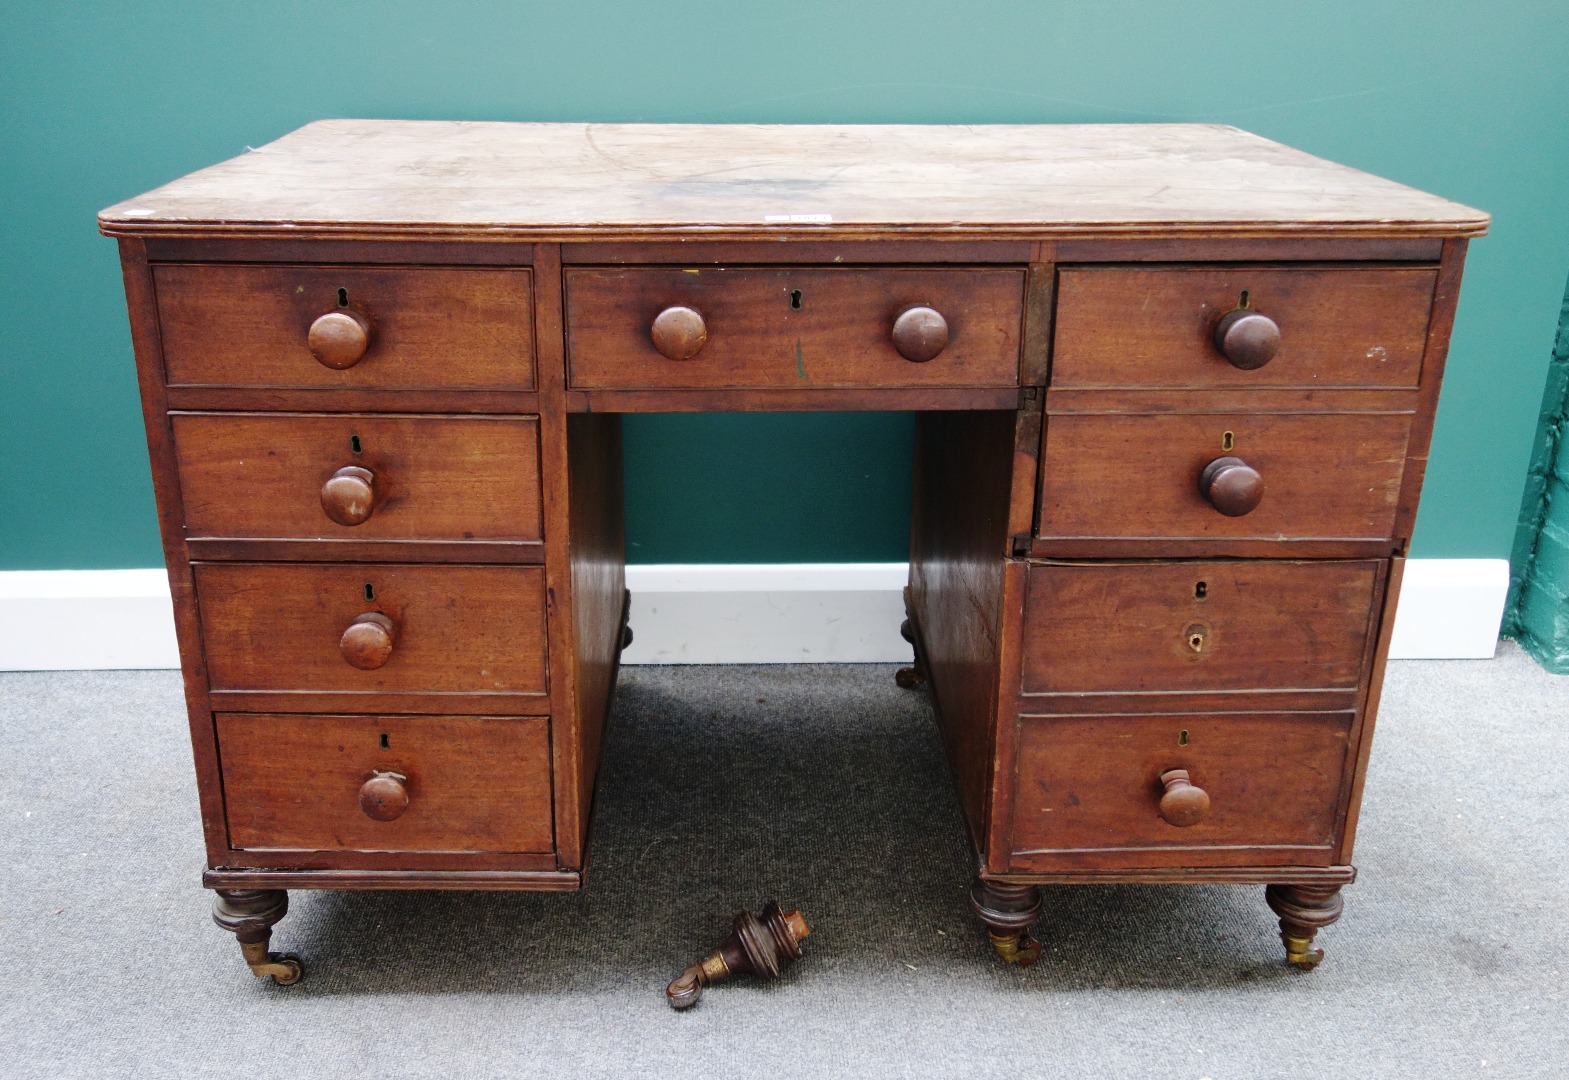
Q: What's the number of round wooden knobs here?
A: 9